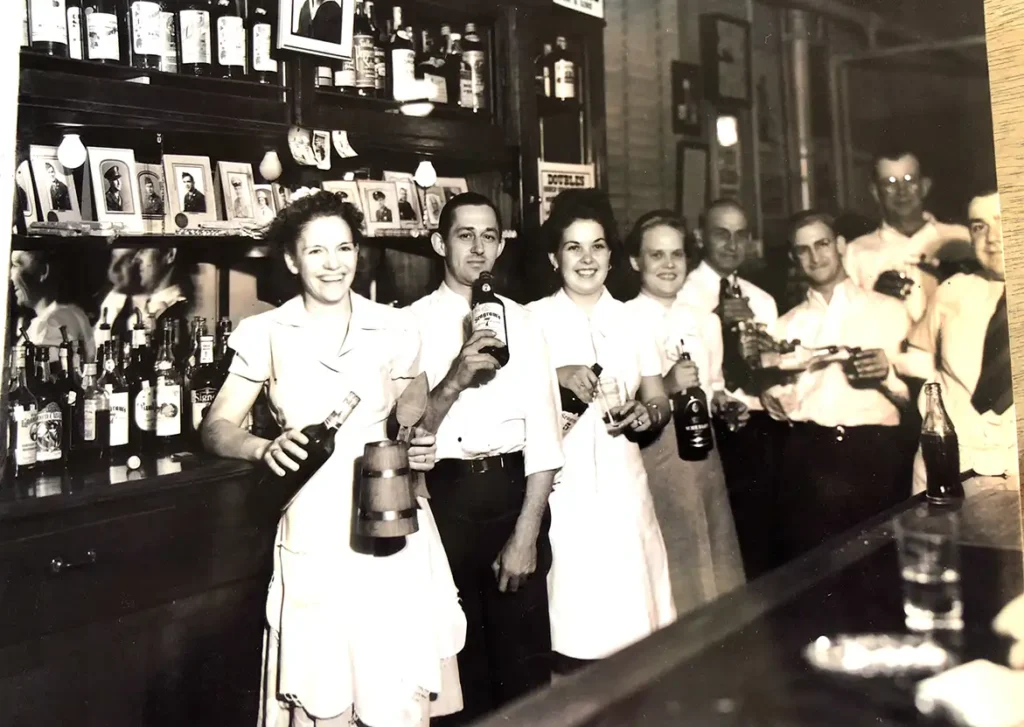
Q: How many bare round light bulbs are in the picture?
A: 3